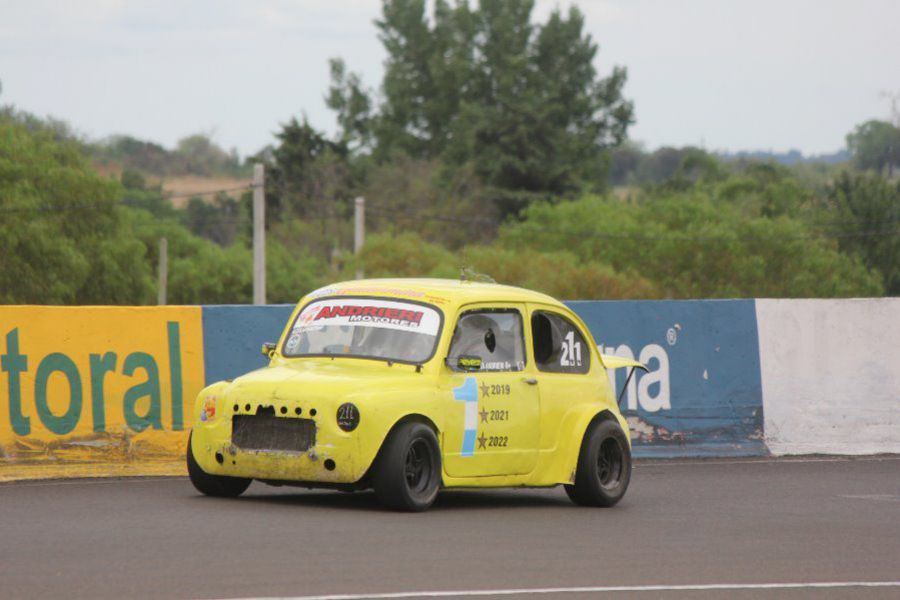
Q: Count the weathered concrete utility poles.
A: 3